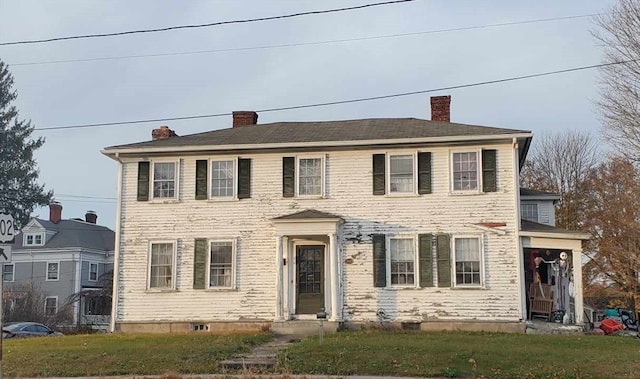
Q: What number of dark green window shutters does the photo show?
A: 11